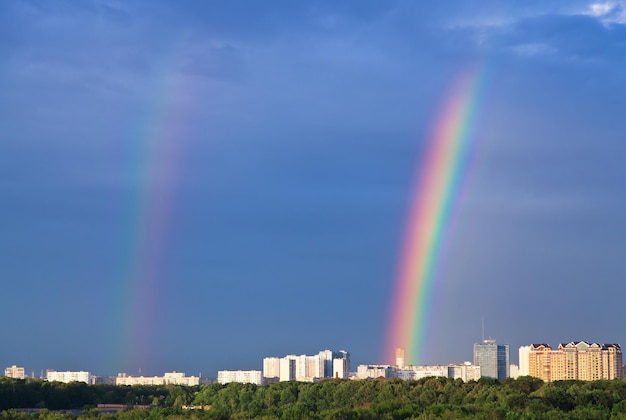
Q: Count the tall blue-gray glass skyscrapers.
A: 1